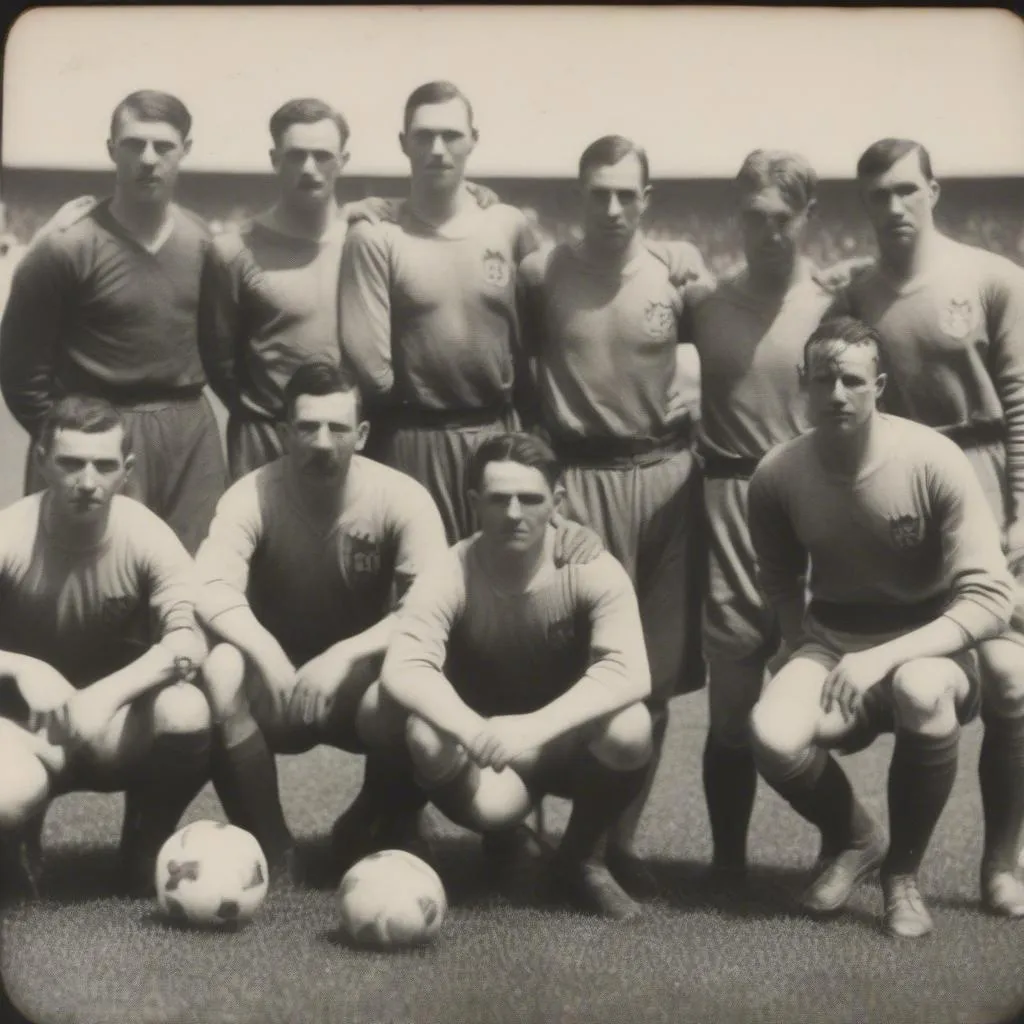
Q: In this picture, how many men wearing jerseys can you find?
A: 10